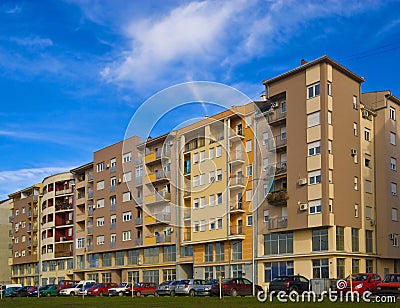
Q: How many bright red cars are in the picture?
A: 4